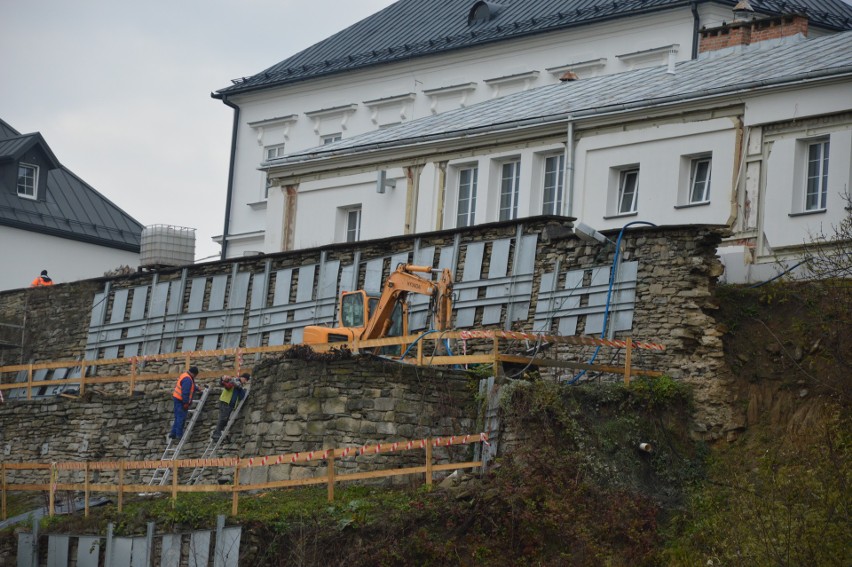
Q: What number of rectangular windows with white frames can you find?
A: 10